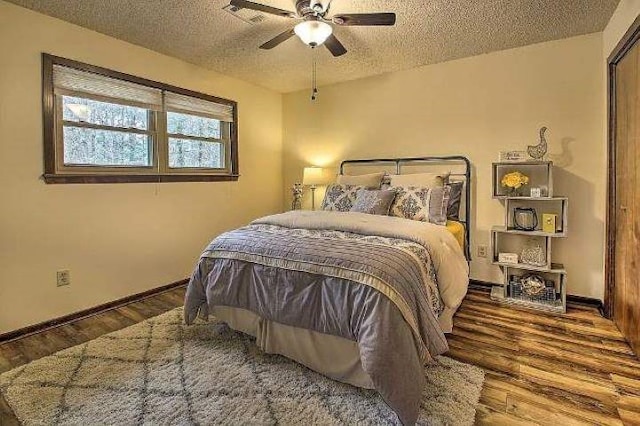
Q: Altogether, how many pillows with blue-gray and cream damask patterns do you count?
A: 2